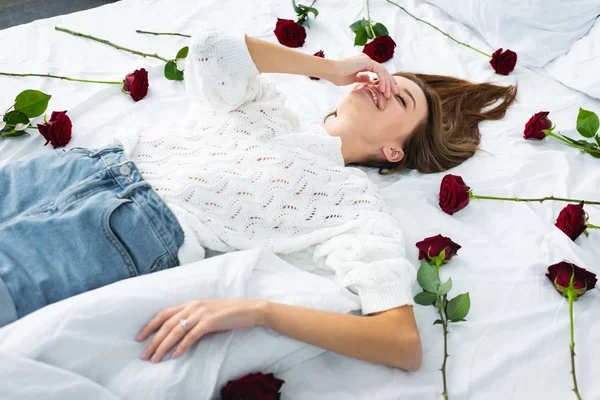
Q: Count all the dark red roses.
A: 12